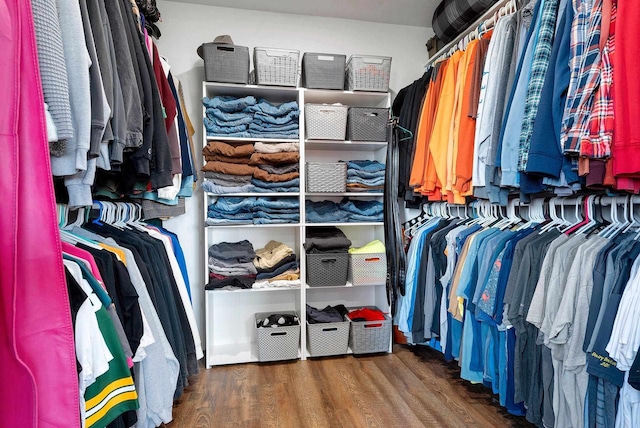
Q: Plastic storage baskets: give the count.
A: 12